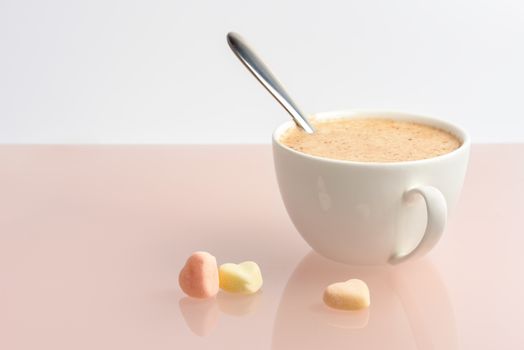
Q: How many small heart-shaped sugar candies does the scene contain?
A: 3